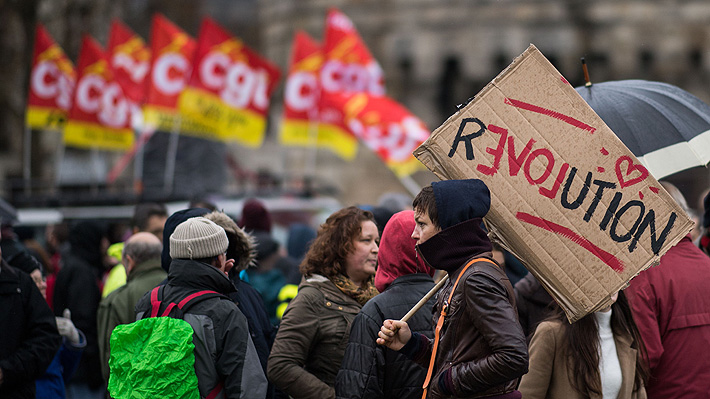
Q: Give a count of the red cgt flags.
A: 8